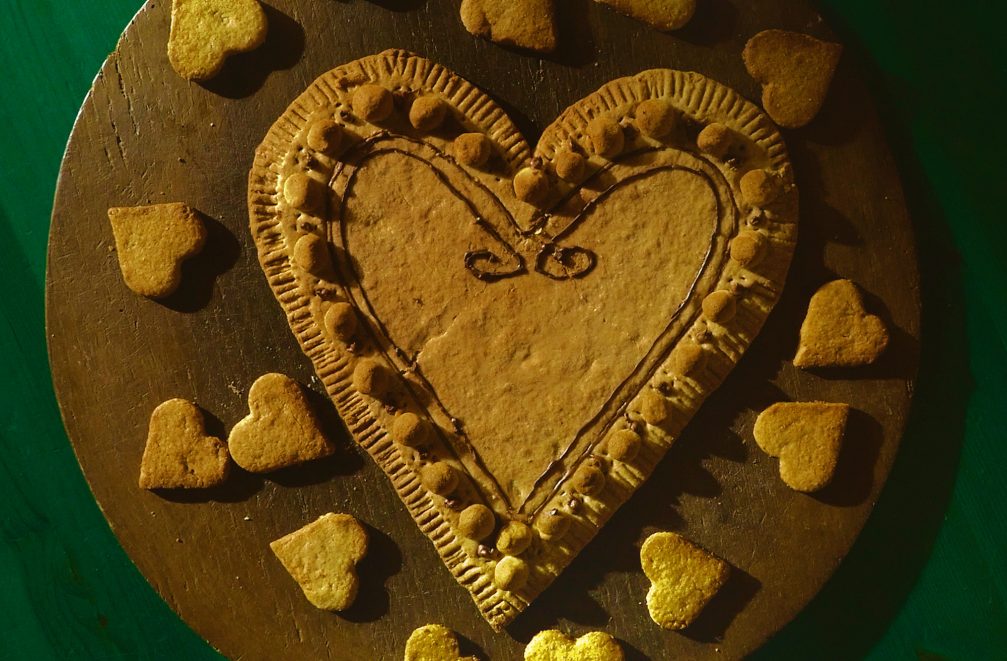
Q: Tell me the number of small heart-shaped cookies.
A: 13